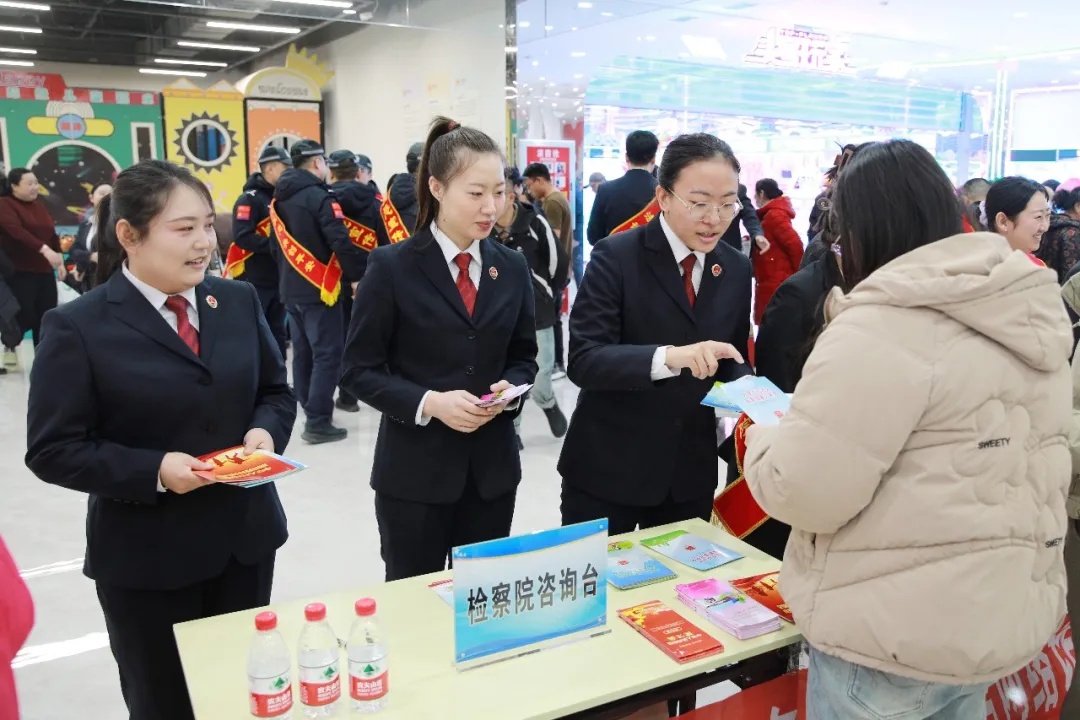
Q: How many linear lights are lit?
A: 9